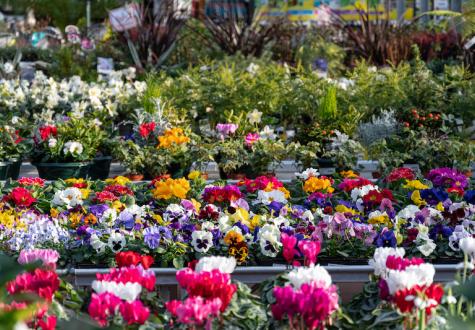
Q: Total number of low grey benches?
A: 2